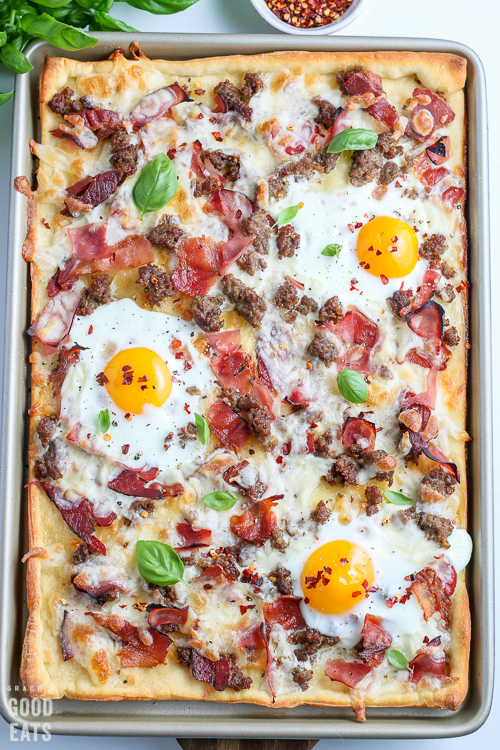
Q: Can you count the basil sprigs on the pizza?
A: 11